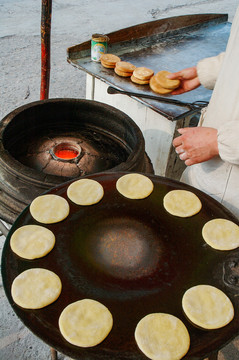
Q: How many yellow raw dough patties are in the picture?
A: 10